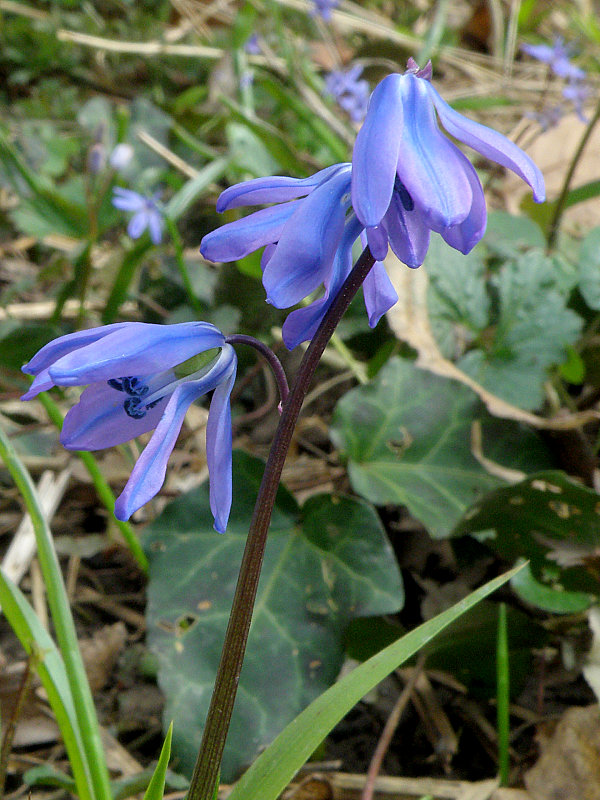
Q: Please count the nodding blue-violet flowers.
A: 3